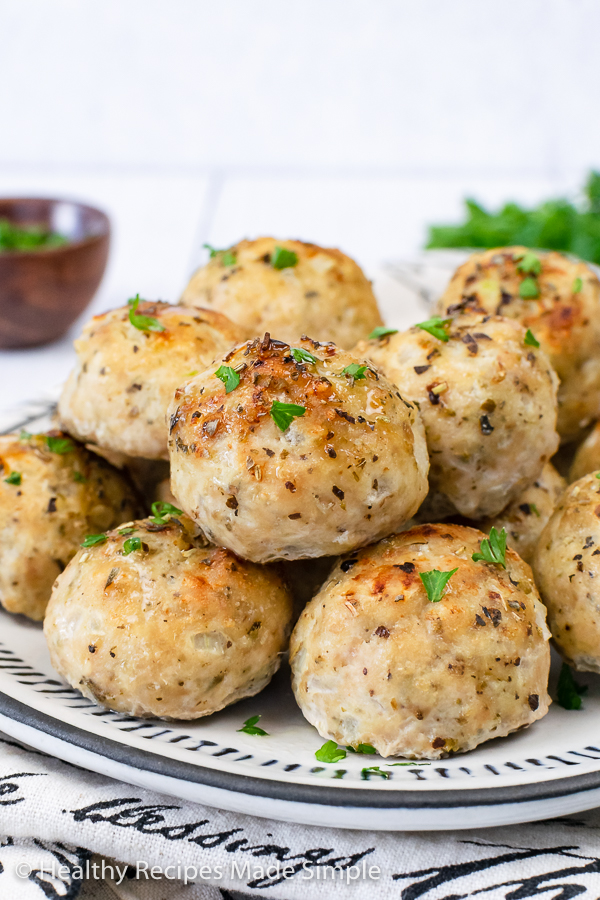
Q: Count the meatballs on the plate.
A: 11